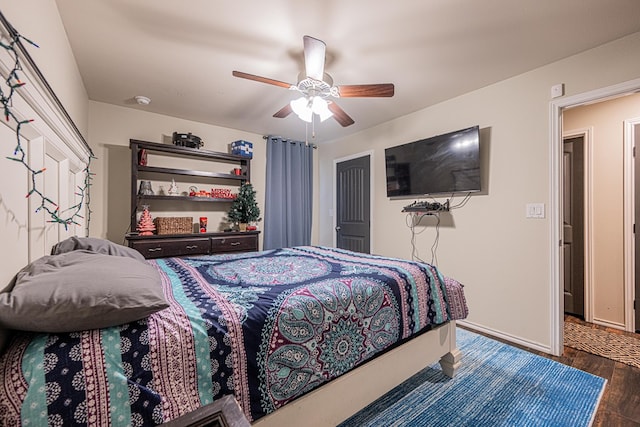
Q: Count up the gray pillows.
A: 2